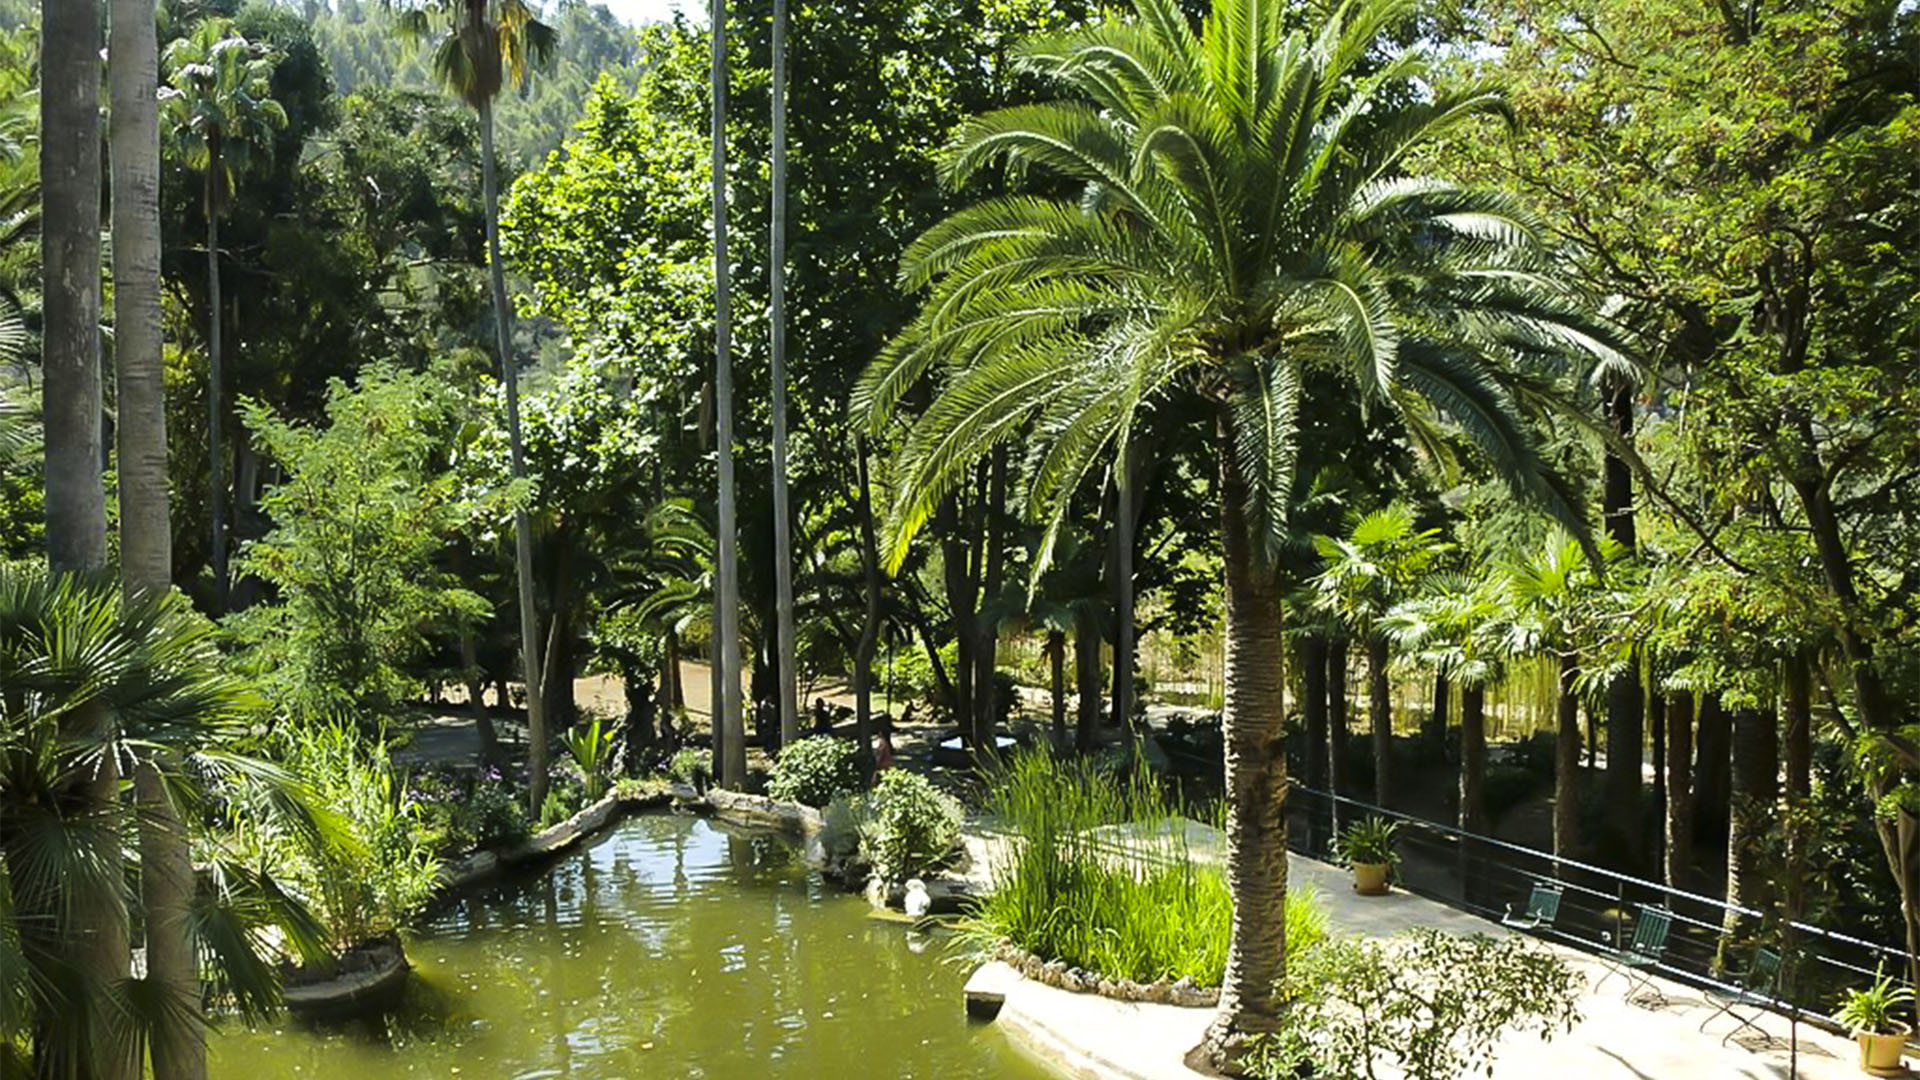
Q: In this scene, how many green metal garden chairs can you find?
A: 3